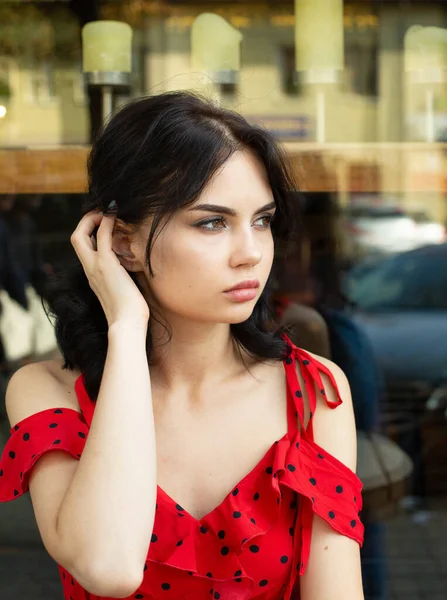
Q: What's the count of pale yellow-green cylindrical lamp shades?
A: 4